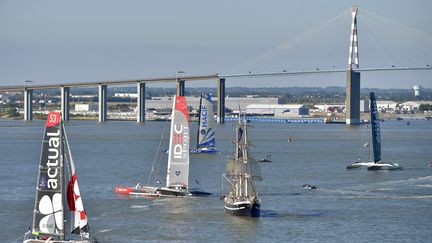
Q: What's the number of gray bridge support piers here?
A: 7